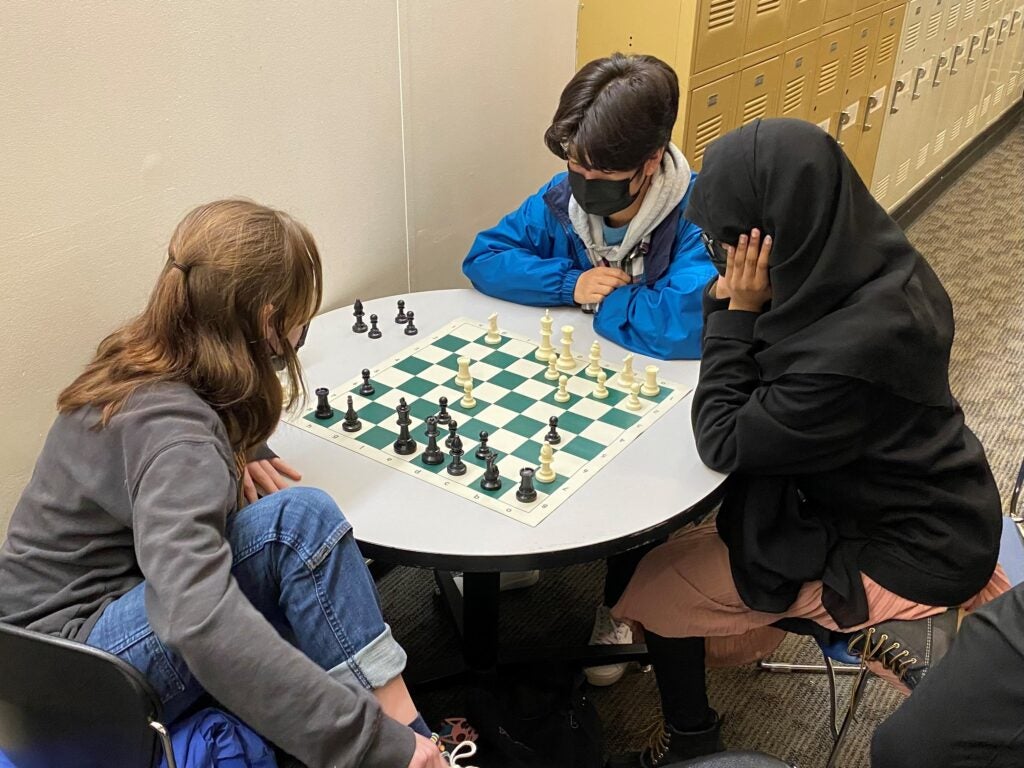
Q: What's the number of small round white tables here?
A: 1